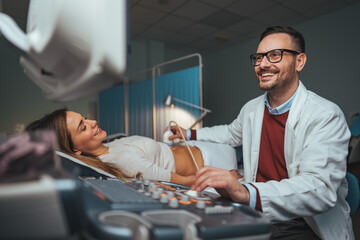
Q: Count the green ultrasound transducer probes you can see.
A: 0